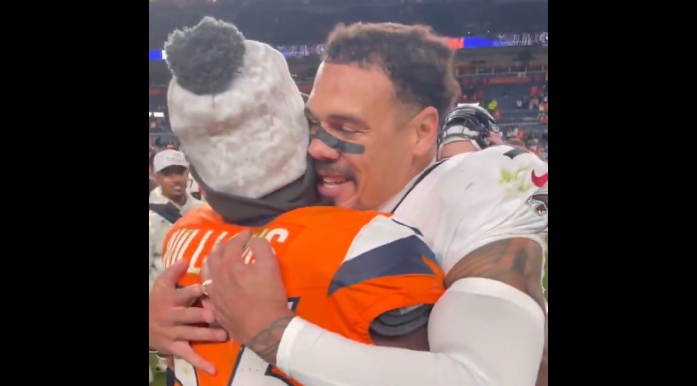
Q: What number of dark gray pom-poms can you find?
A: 1